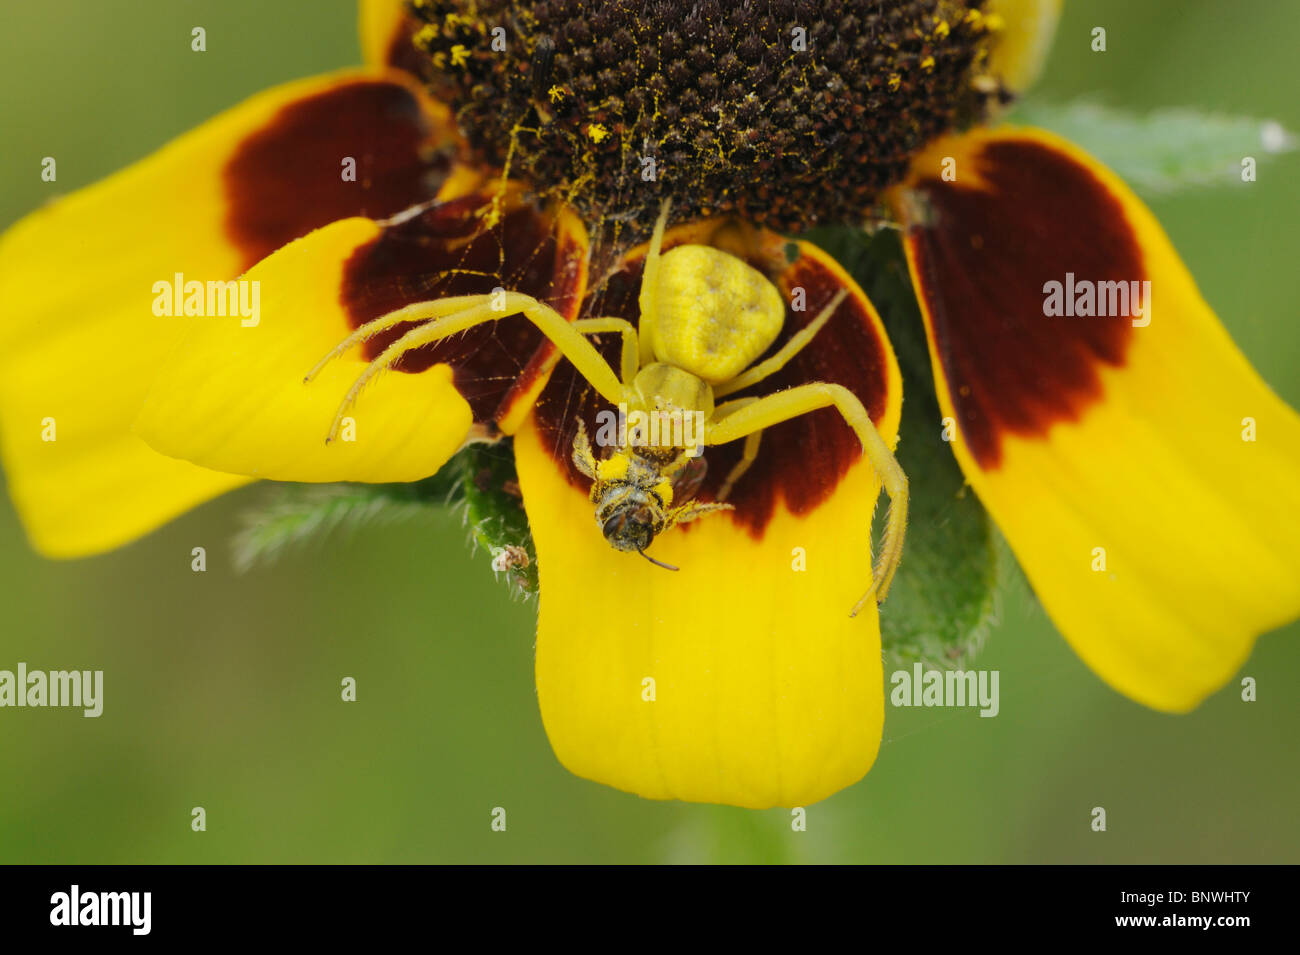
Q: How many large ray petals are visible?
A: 4